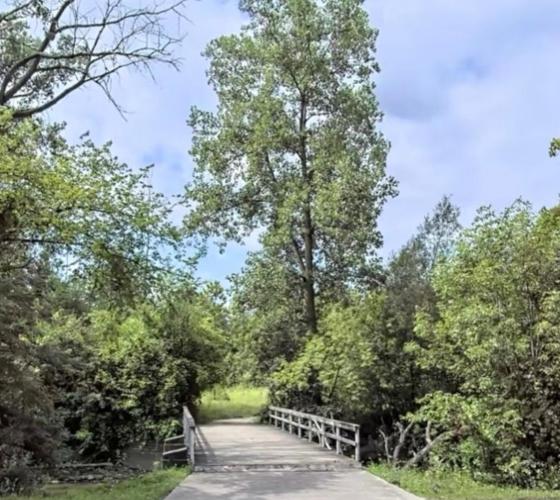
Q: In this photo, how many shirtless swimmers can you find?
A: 0